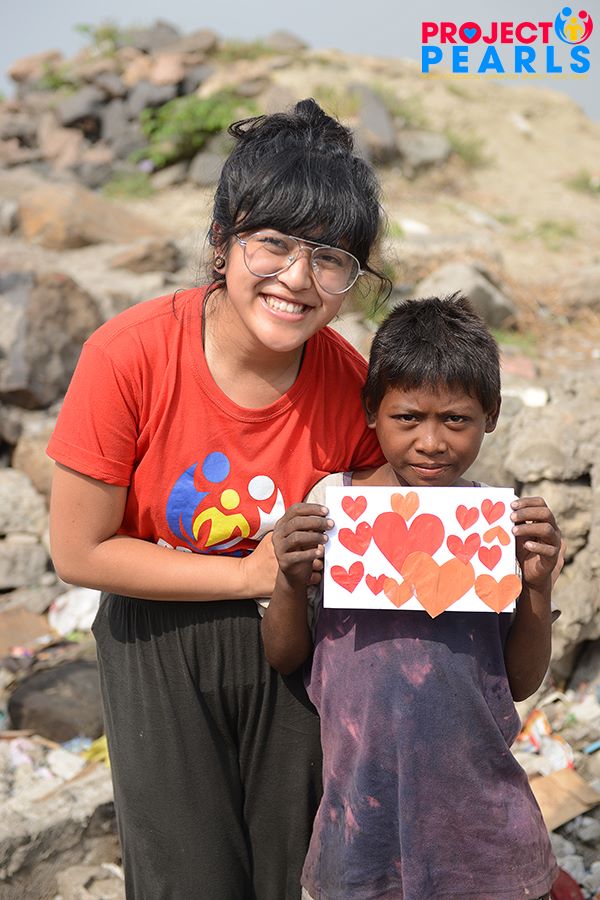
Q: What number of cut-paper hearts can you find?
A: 14